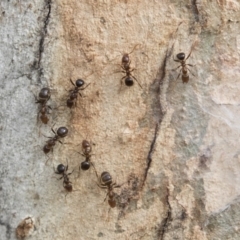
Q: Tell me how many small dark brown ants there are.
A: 8